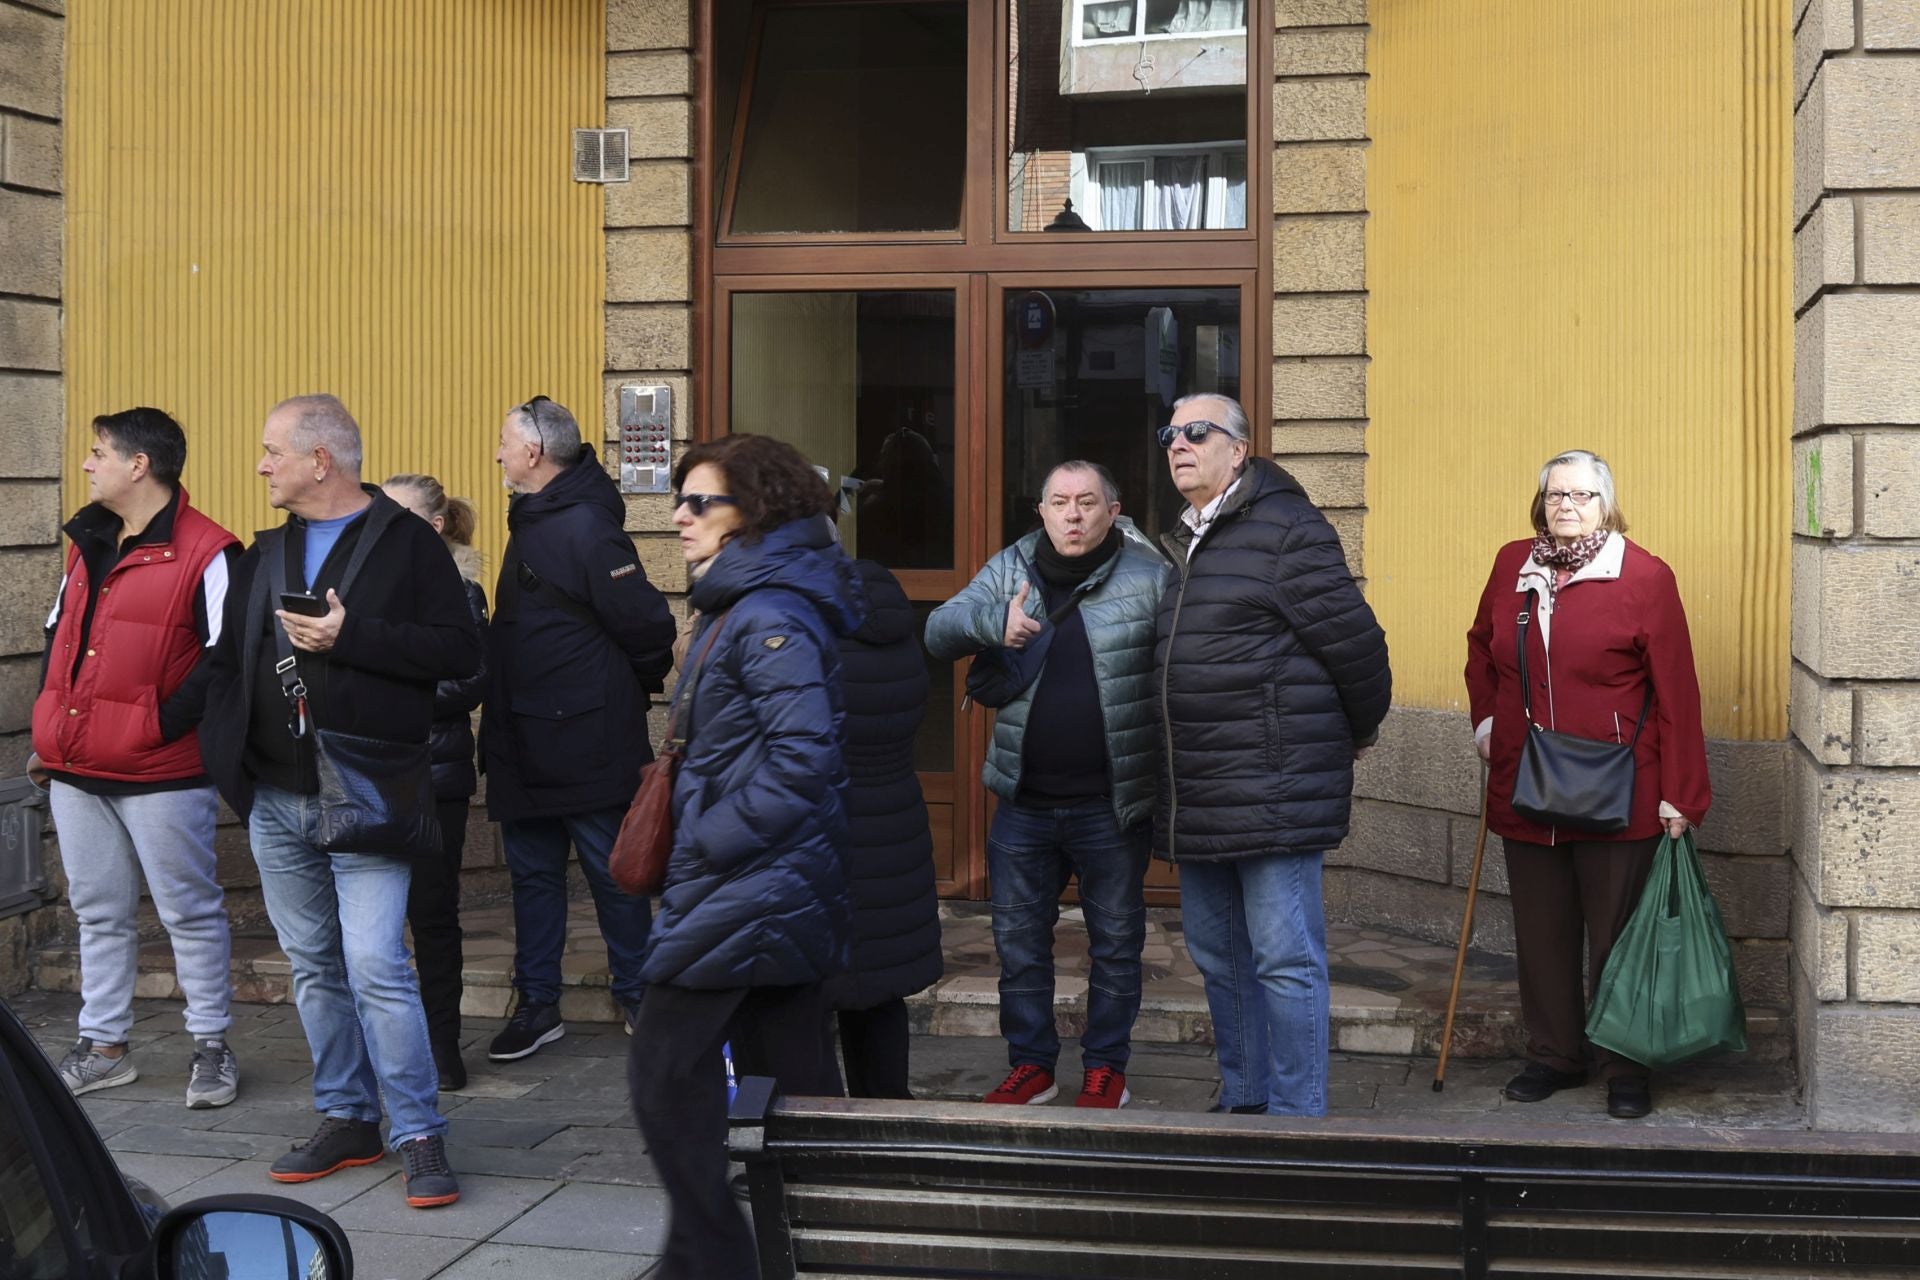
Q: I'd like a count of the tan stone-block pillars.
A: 4